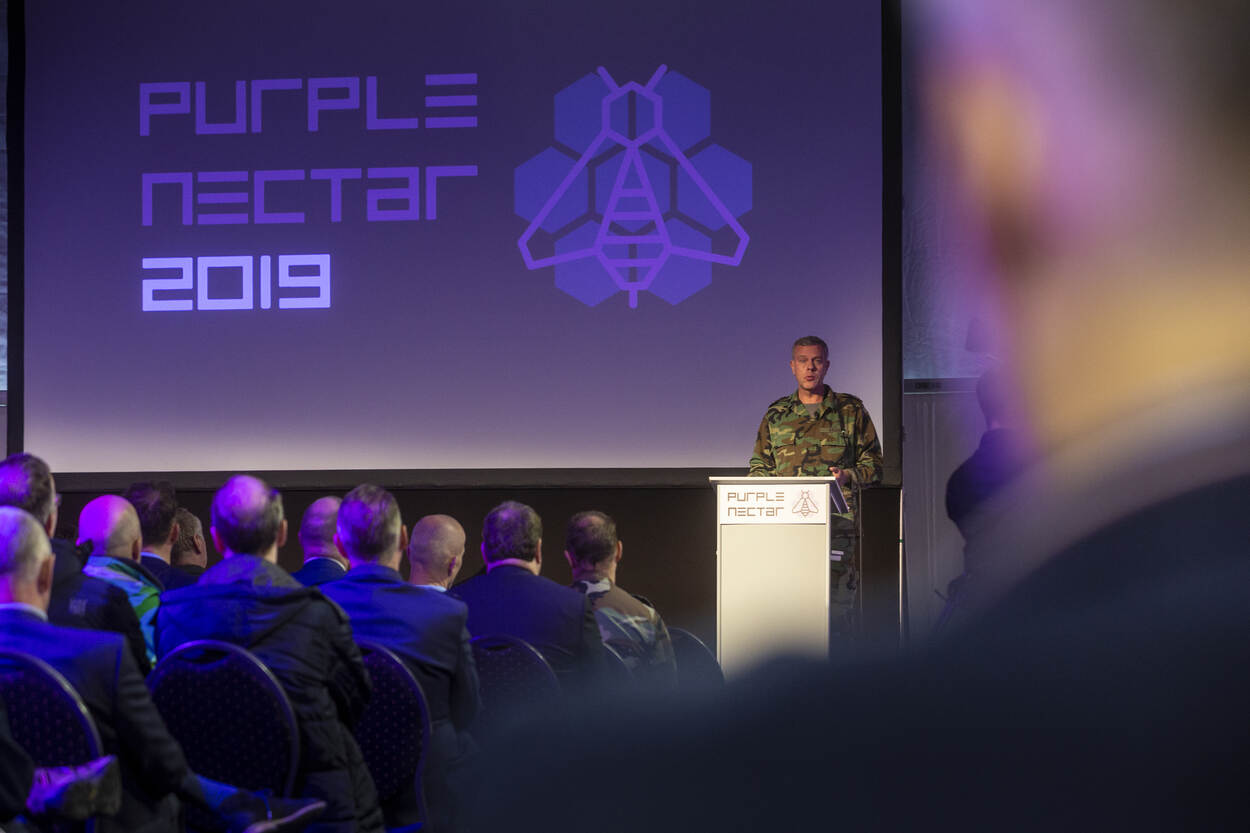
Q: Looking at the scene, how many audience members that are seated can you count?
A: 11